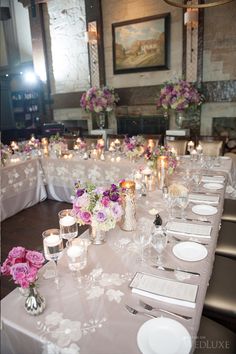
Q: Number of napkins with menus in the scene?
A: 4